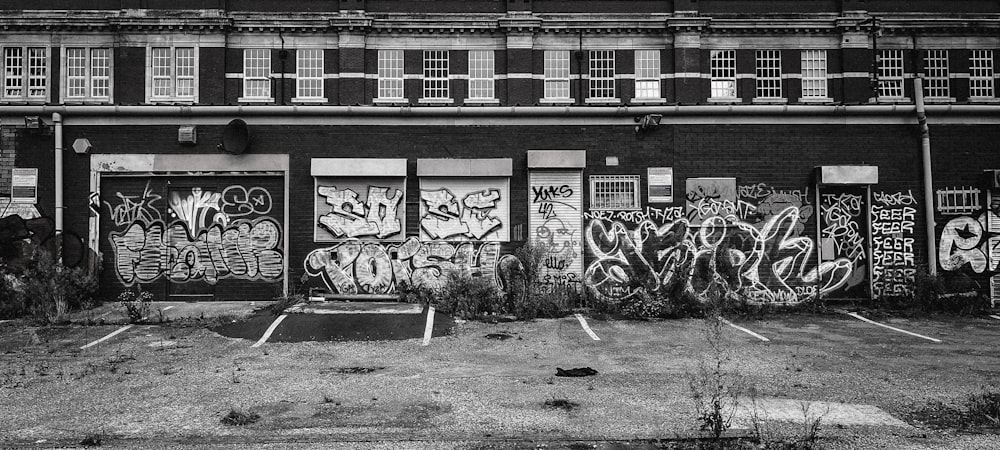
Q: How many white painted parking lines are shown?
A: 6